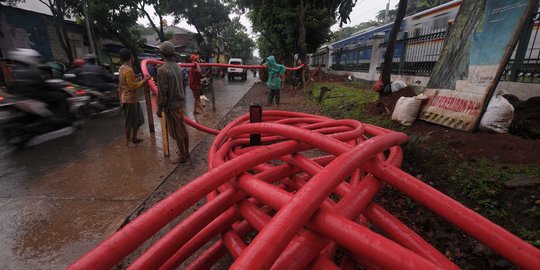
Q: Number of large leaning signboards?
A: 1